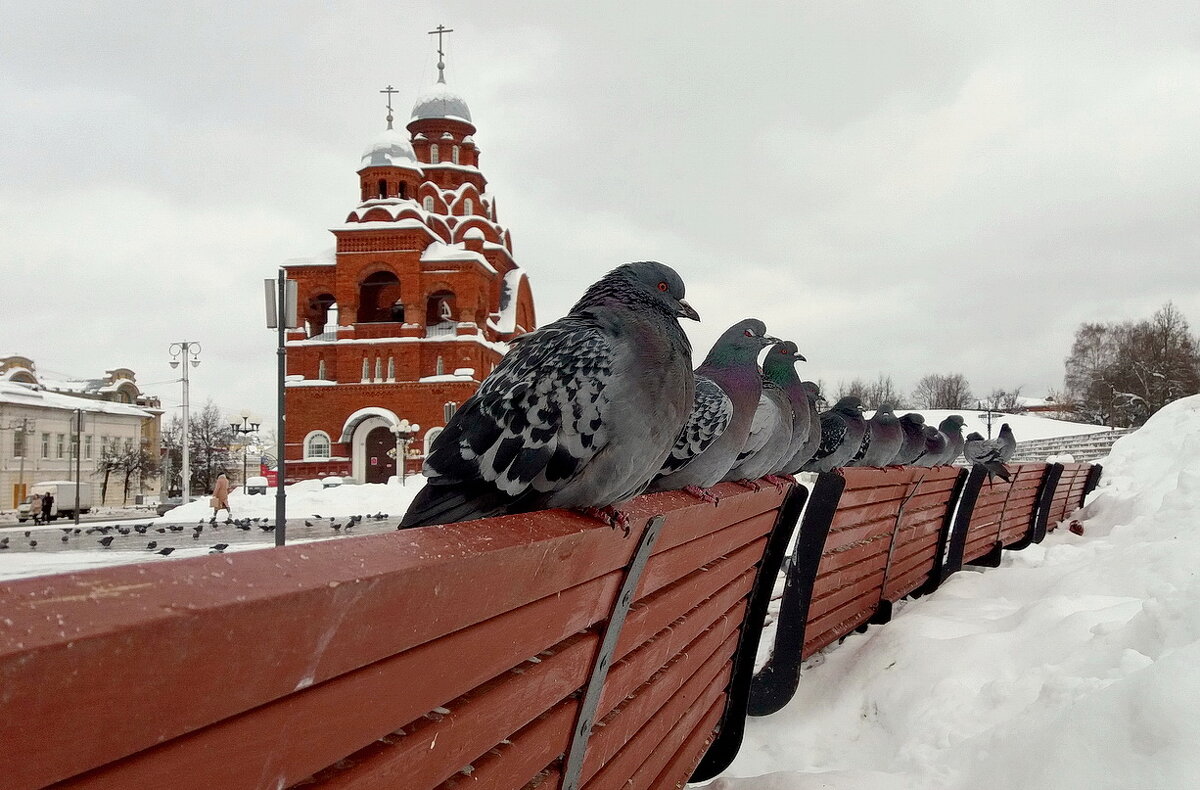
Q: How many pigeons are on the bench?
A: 12